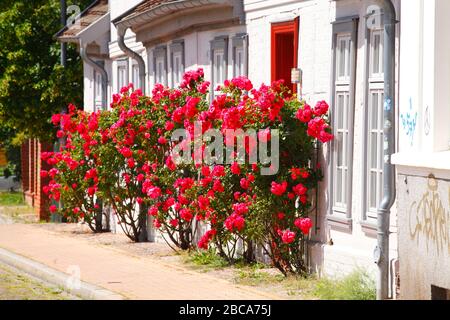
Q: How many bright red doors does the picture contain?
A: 1